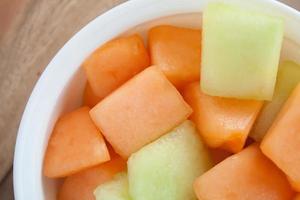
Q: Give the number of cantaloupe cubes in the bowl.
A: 8